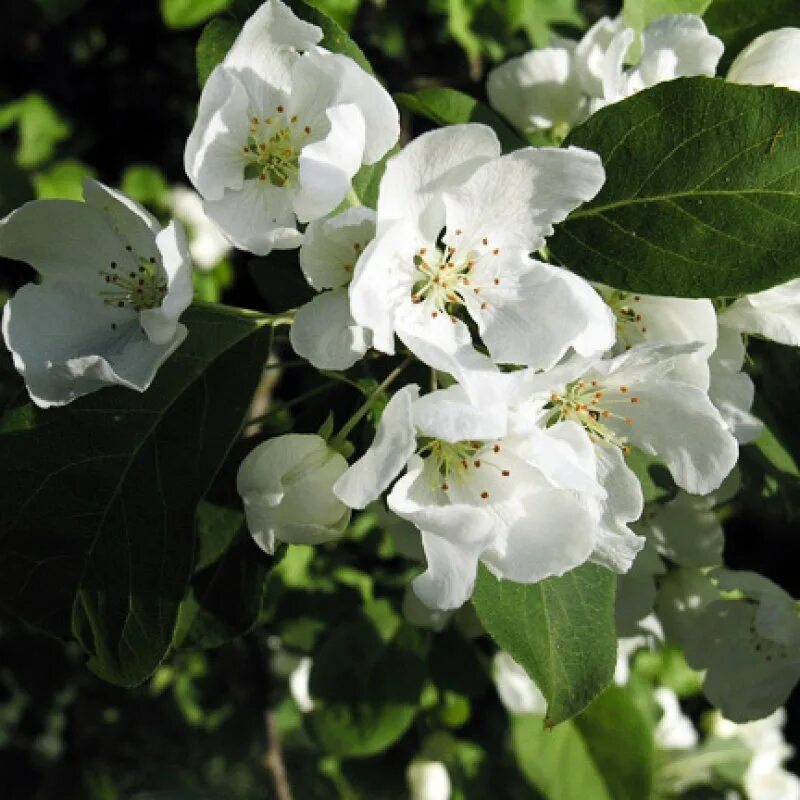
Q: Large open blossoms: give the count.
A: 5